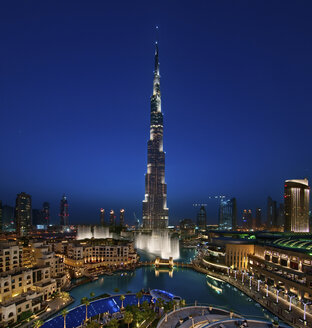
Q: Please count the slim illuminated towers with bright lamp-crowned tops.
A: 3